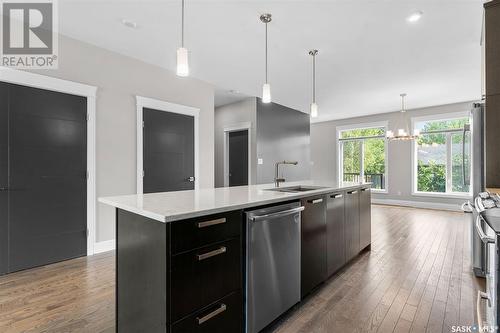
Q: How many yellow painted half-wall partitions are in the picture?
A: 0